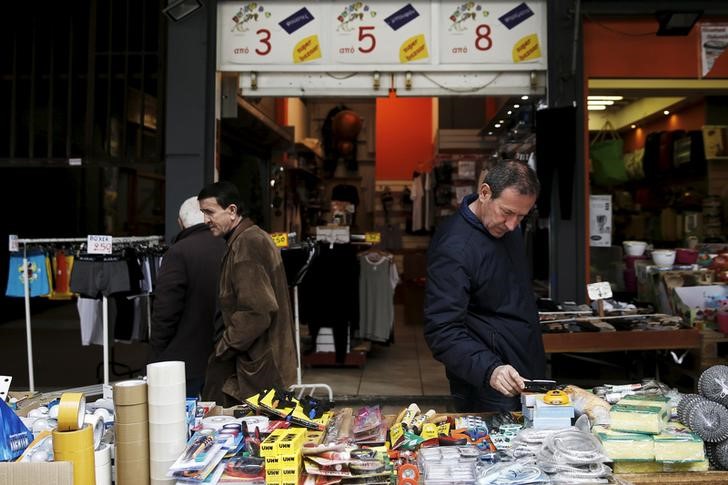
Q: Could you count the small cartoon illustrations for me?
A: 3